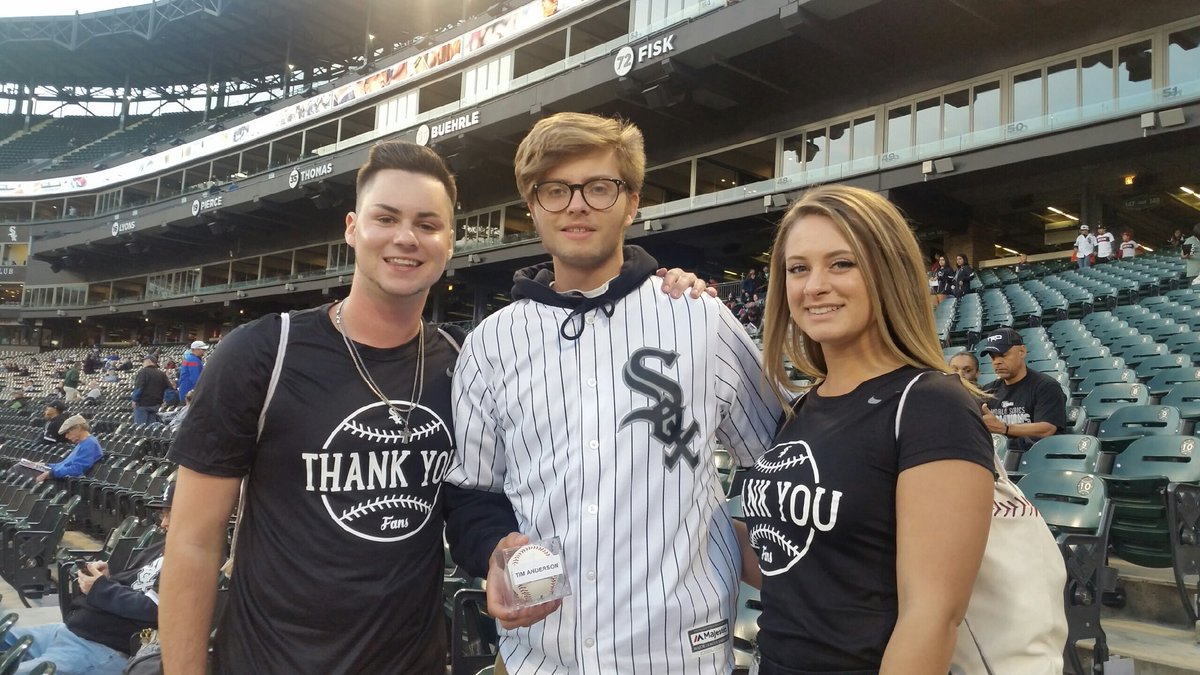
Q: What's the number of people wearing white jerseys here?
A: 4